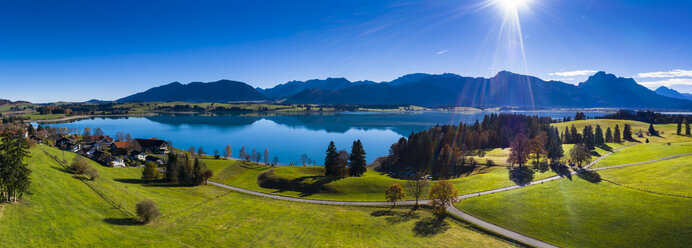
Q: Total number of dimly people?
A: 0